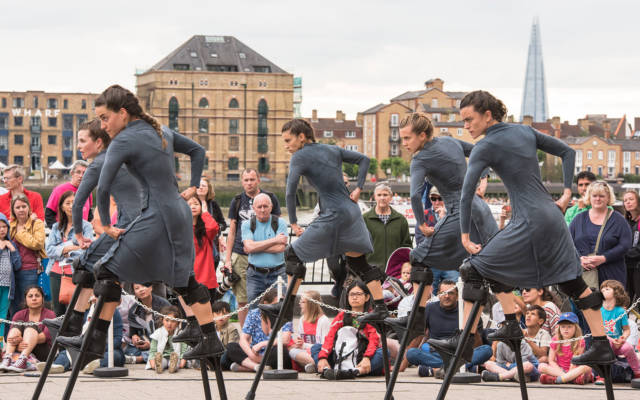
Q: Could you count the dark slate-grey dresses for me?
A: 5